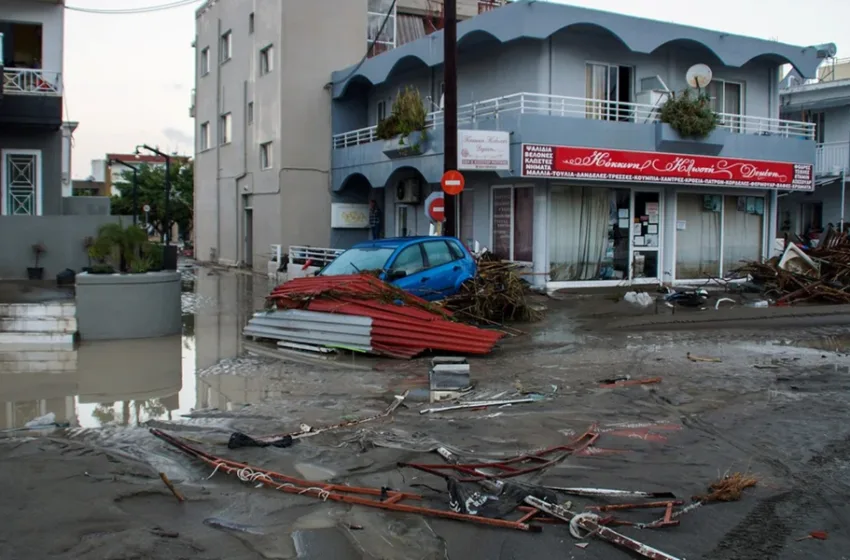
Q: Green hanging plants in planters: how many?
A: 2